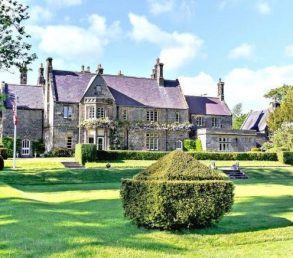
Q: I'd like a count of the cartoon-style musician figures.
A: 0